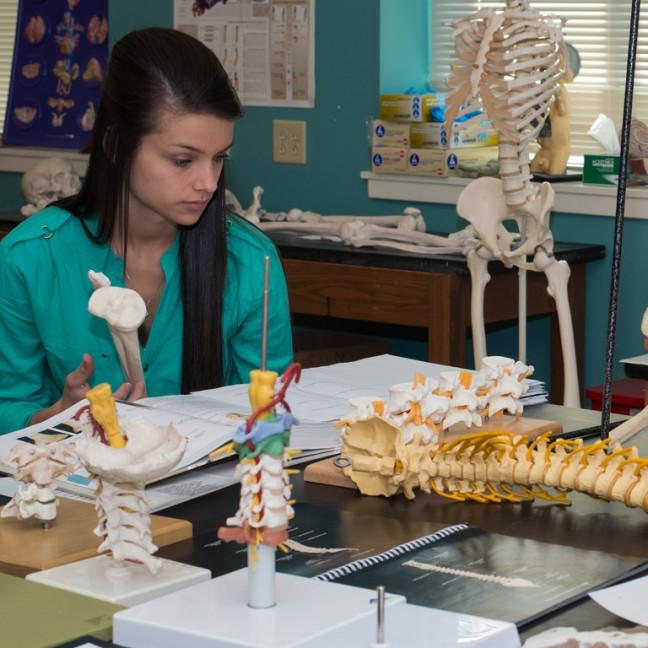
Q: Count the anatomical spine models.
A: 5